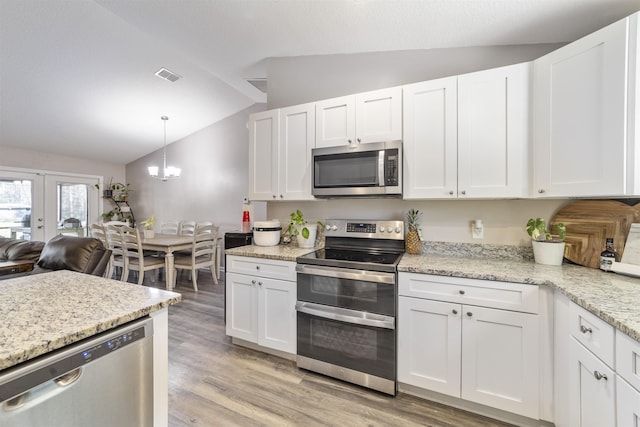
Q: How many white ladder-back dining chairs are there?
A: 8